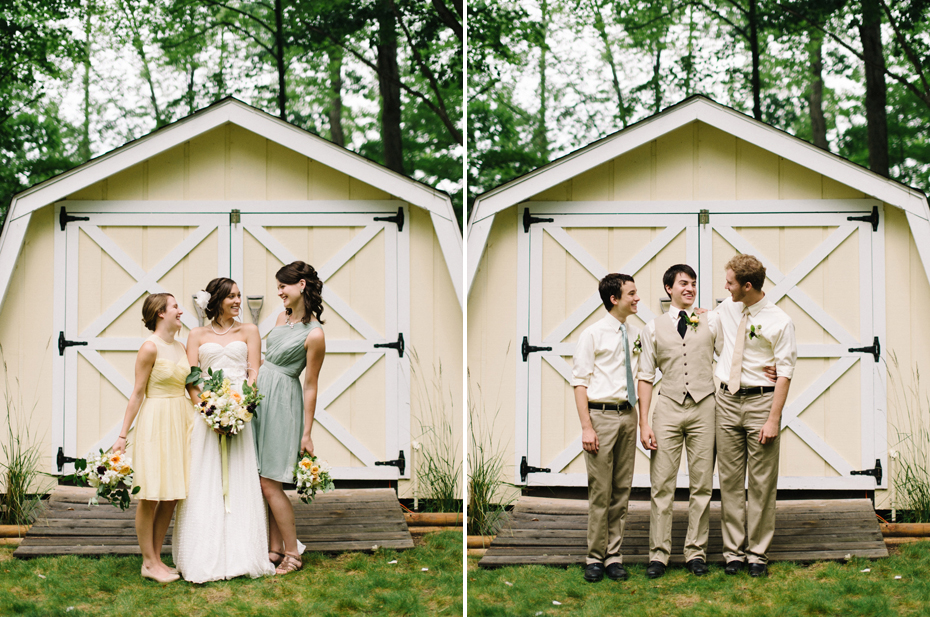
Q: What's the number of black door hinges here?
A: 12